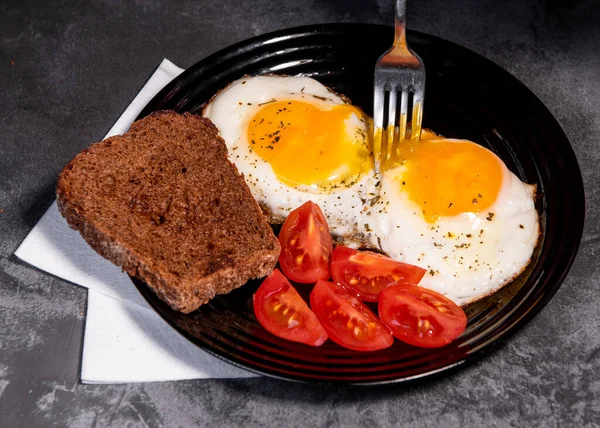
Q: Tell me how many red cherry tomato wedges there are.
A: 5